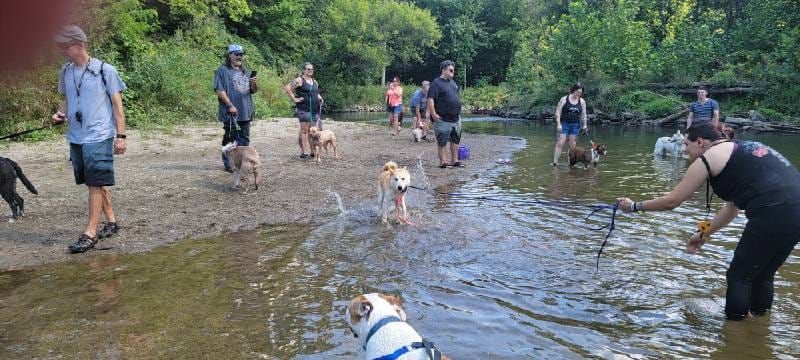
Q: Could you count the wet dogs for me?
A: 4